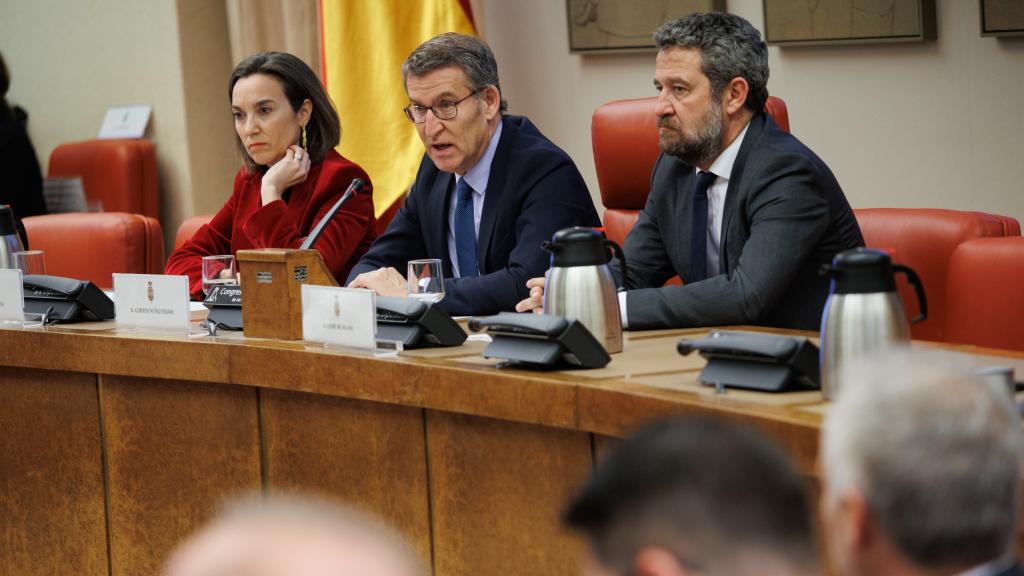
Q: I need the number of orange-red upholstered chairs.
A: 6